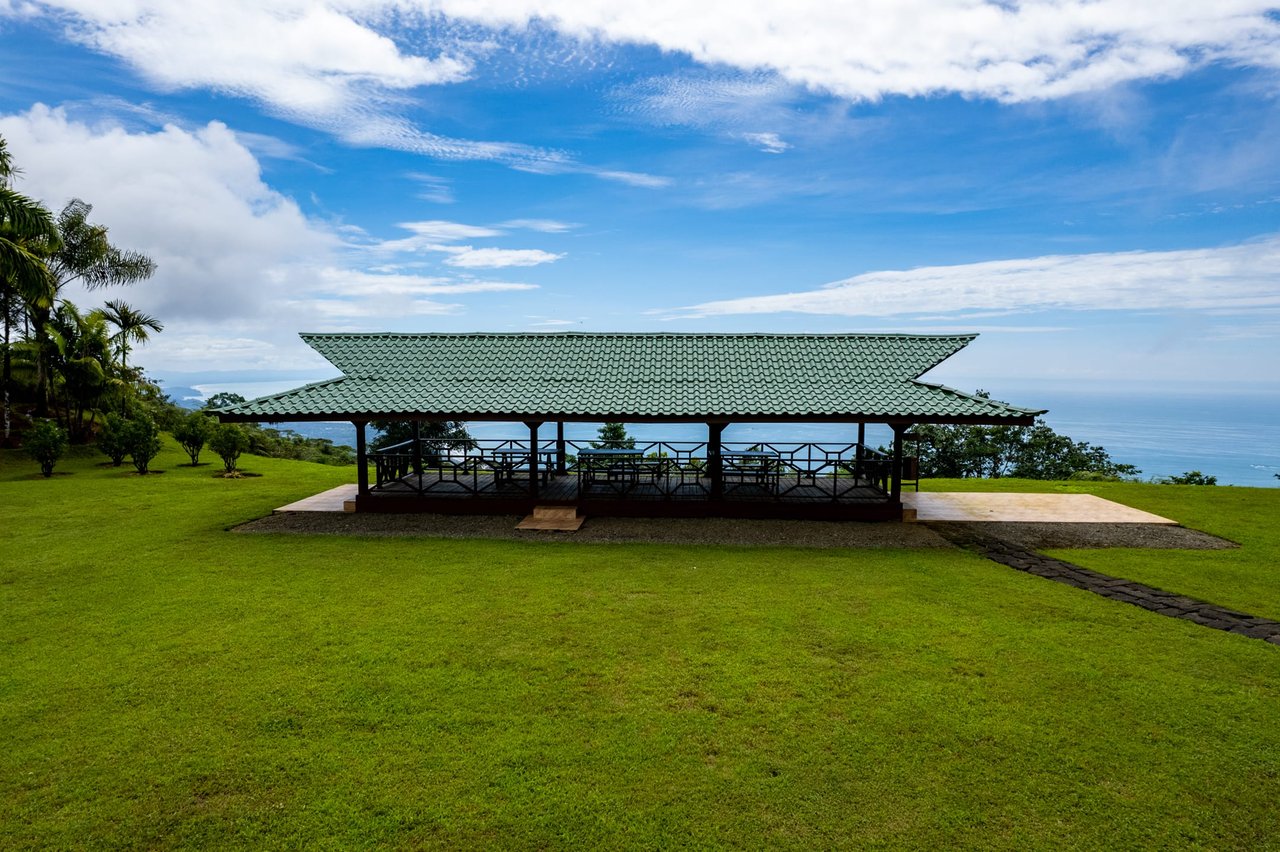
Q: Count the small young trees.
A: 5